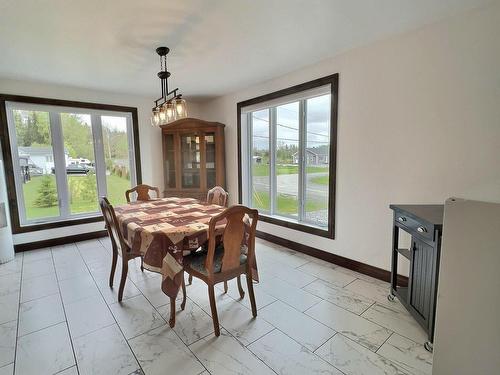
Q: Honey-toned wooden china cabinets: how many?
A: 1